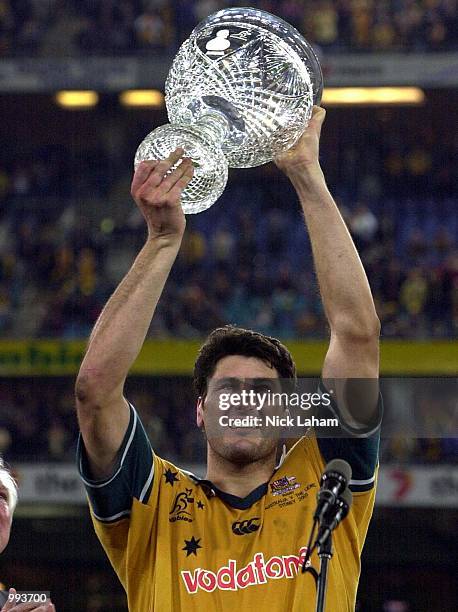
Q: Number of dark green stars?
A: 3